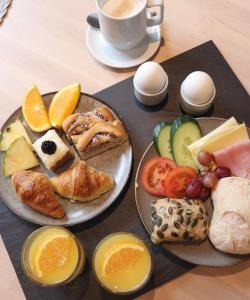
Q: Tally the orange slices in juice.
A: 2